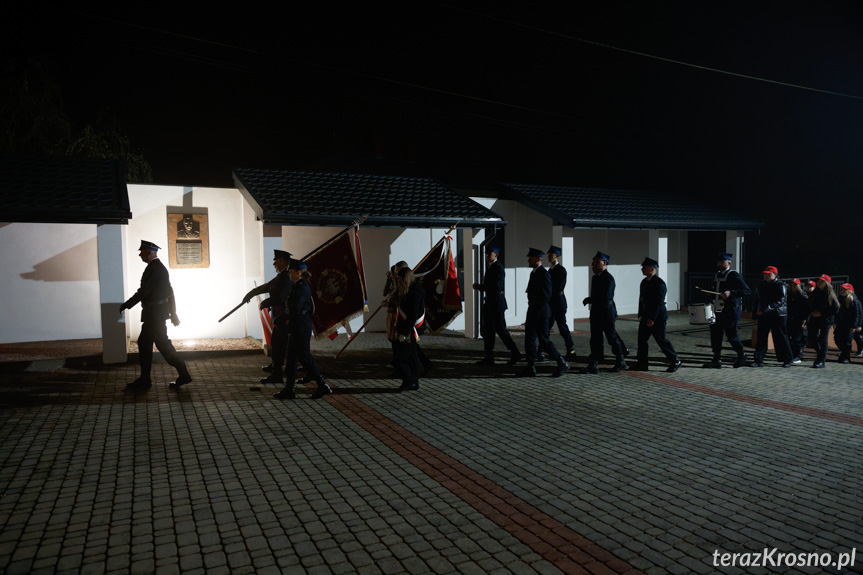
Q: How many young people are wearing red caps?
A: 5